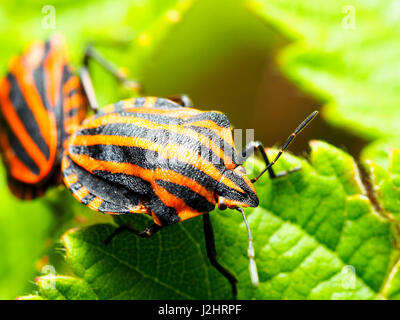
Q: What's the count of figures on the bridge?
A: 0